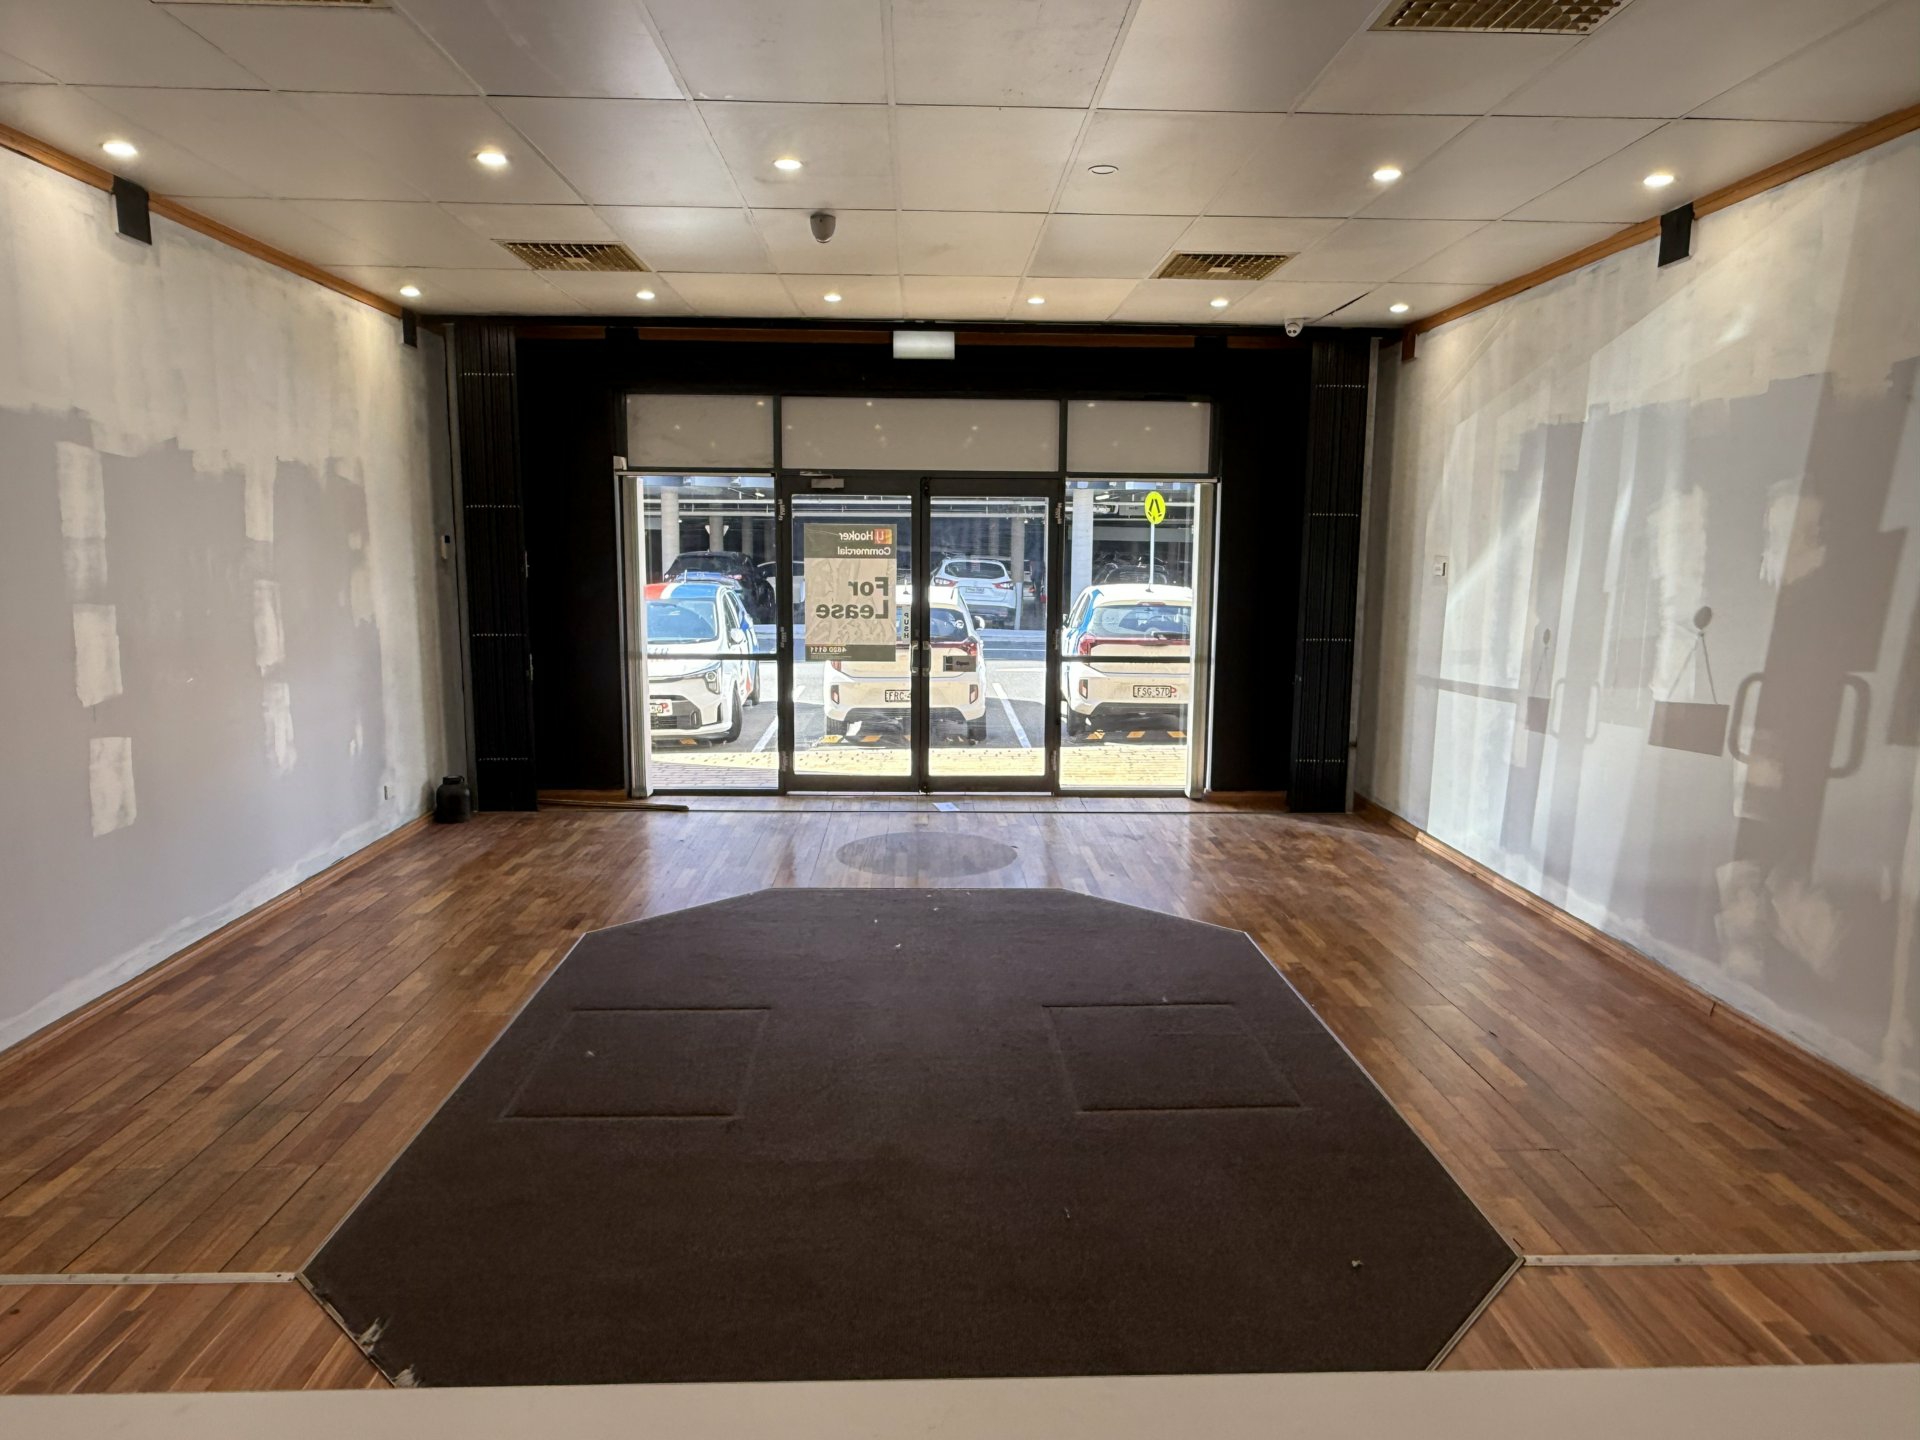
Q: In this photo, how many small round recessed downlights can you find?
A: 12